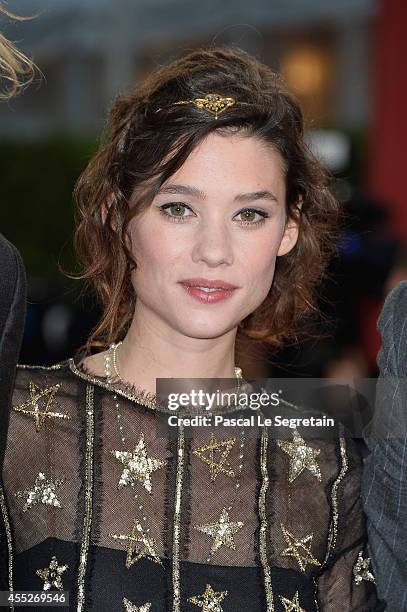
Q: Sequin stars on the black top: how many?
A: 13